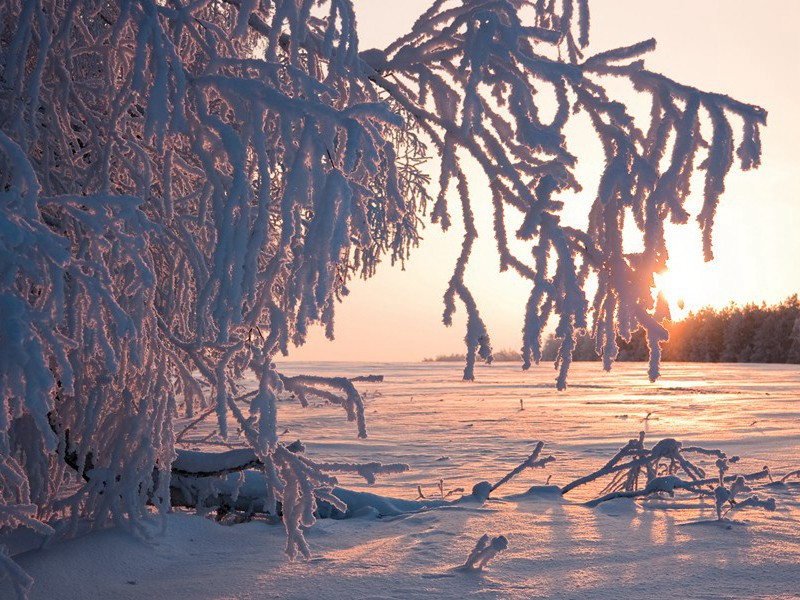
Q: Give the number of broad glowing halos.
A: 1